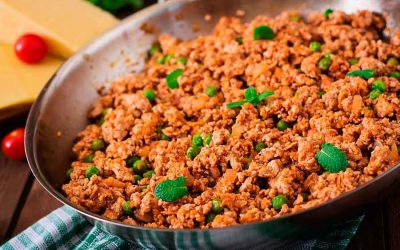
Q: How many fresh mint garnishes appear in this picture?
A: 7